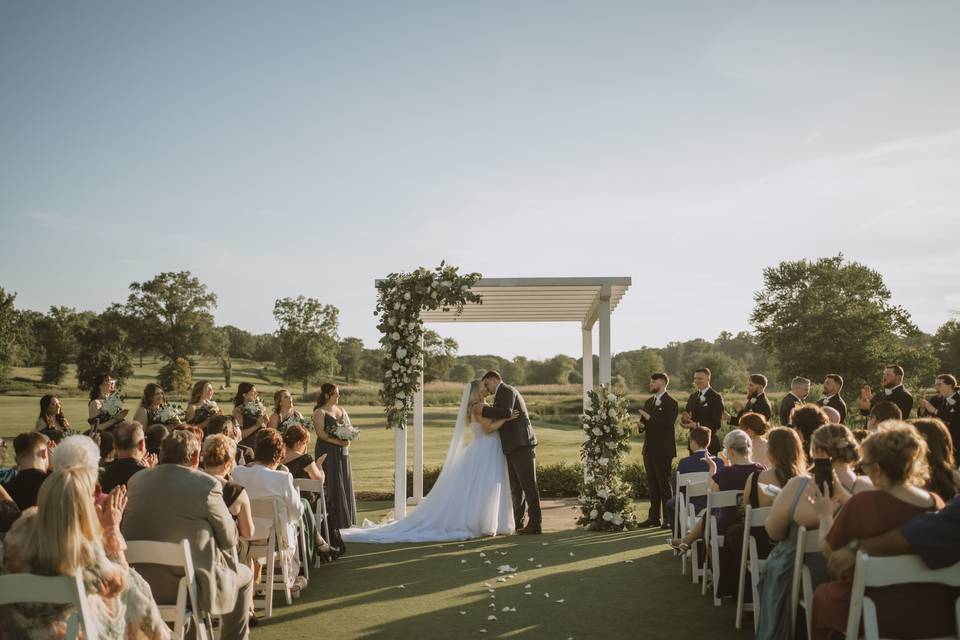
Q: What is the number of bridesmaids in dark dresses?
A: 7